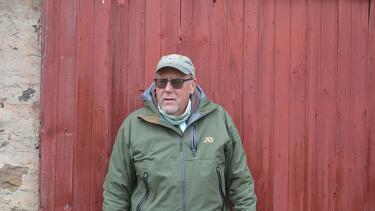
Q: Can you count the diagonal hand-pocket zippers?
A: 2